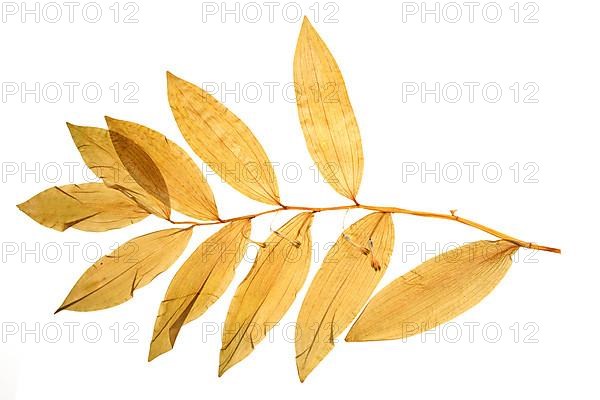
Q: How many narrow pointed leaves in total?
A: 10